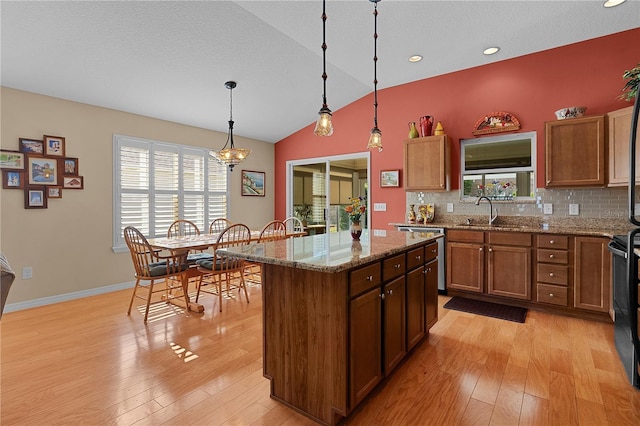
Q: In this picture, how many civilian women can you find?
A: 0